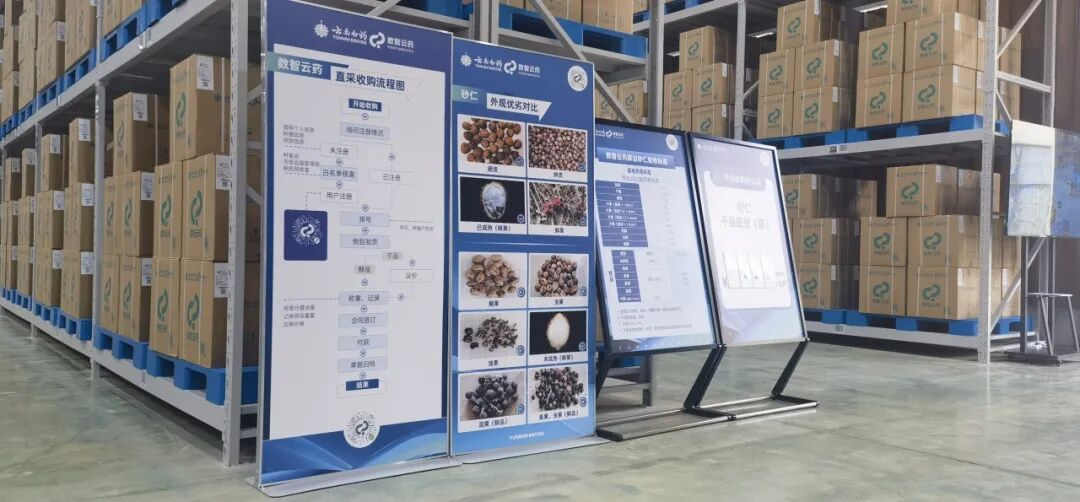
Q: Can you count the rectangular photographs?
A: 10